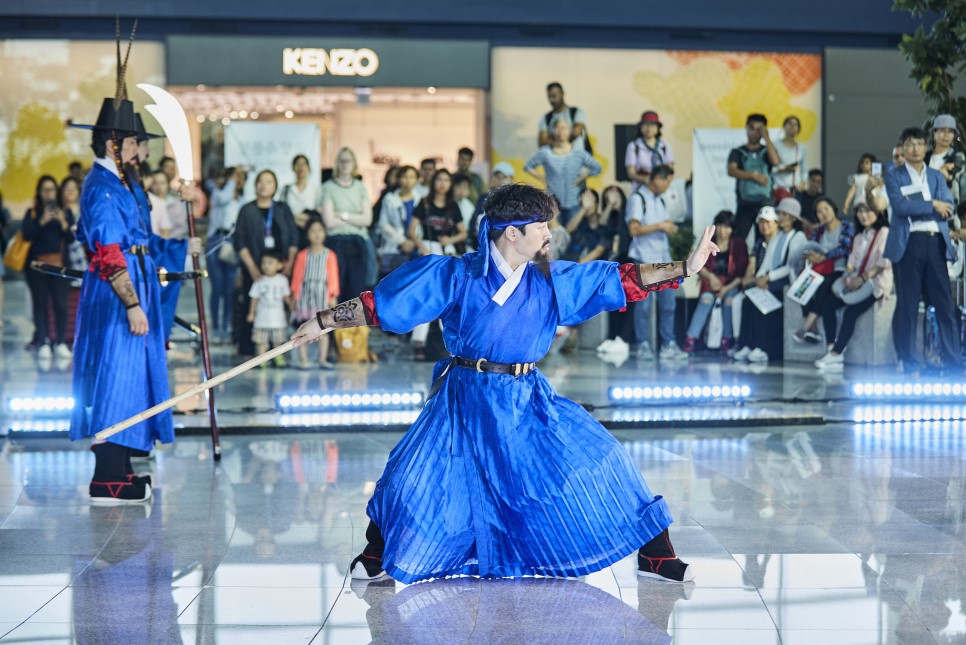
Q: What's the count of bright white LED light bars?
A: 4